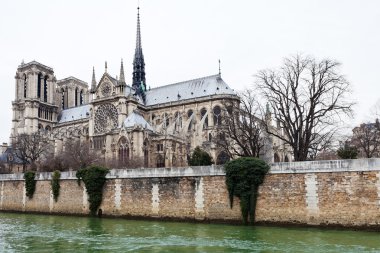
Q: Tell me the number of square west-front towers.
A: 2